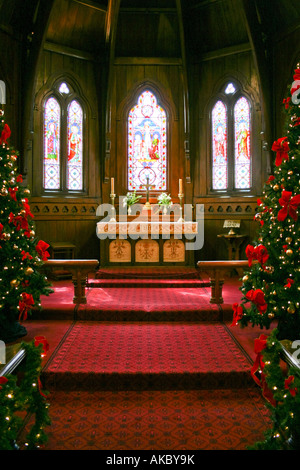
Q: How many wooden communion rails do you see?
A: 2